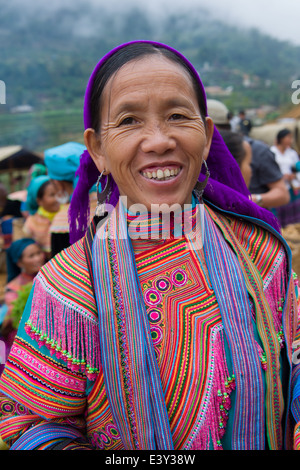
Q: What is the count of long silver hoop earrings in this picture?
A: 2